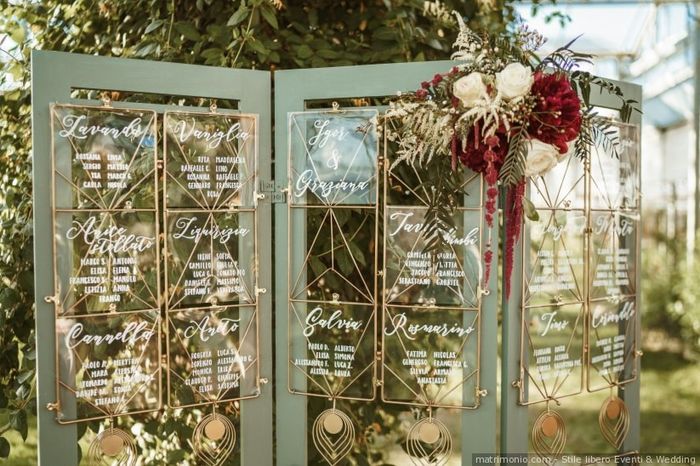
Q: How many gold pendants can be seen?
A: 6